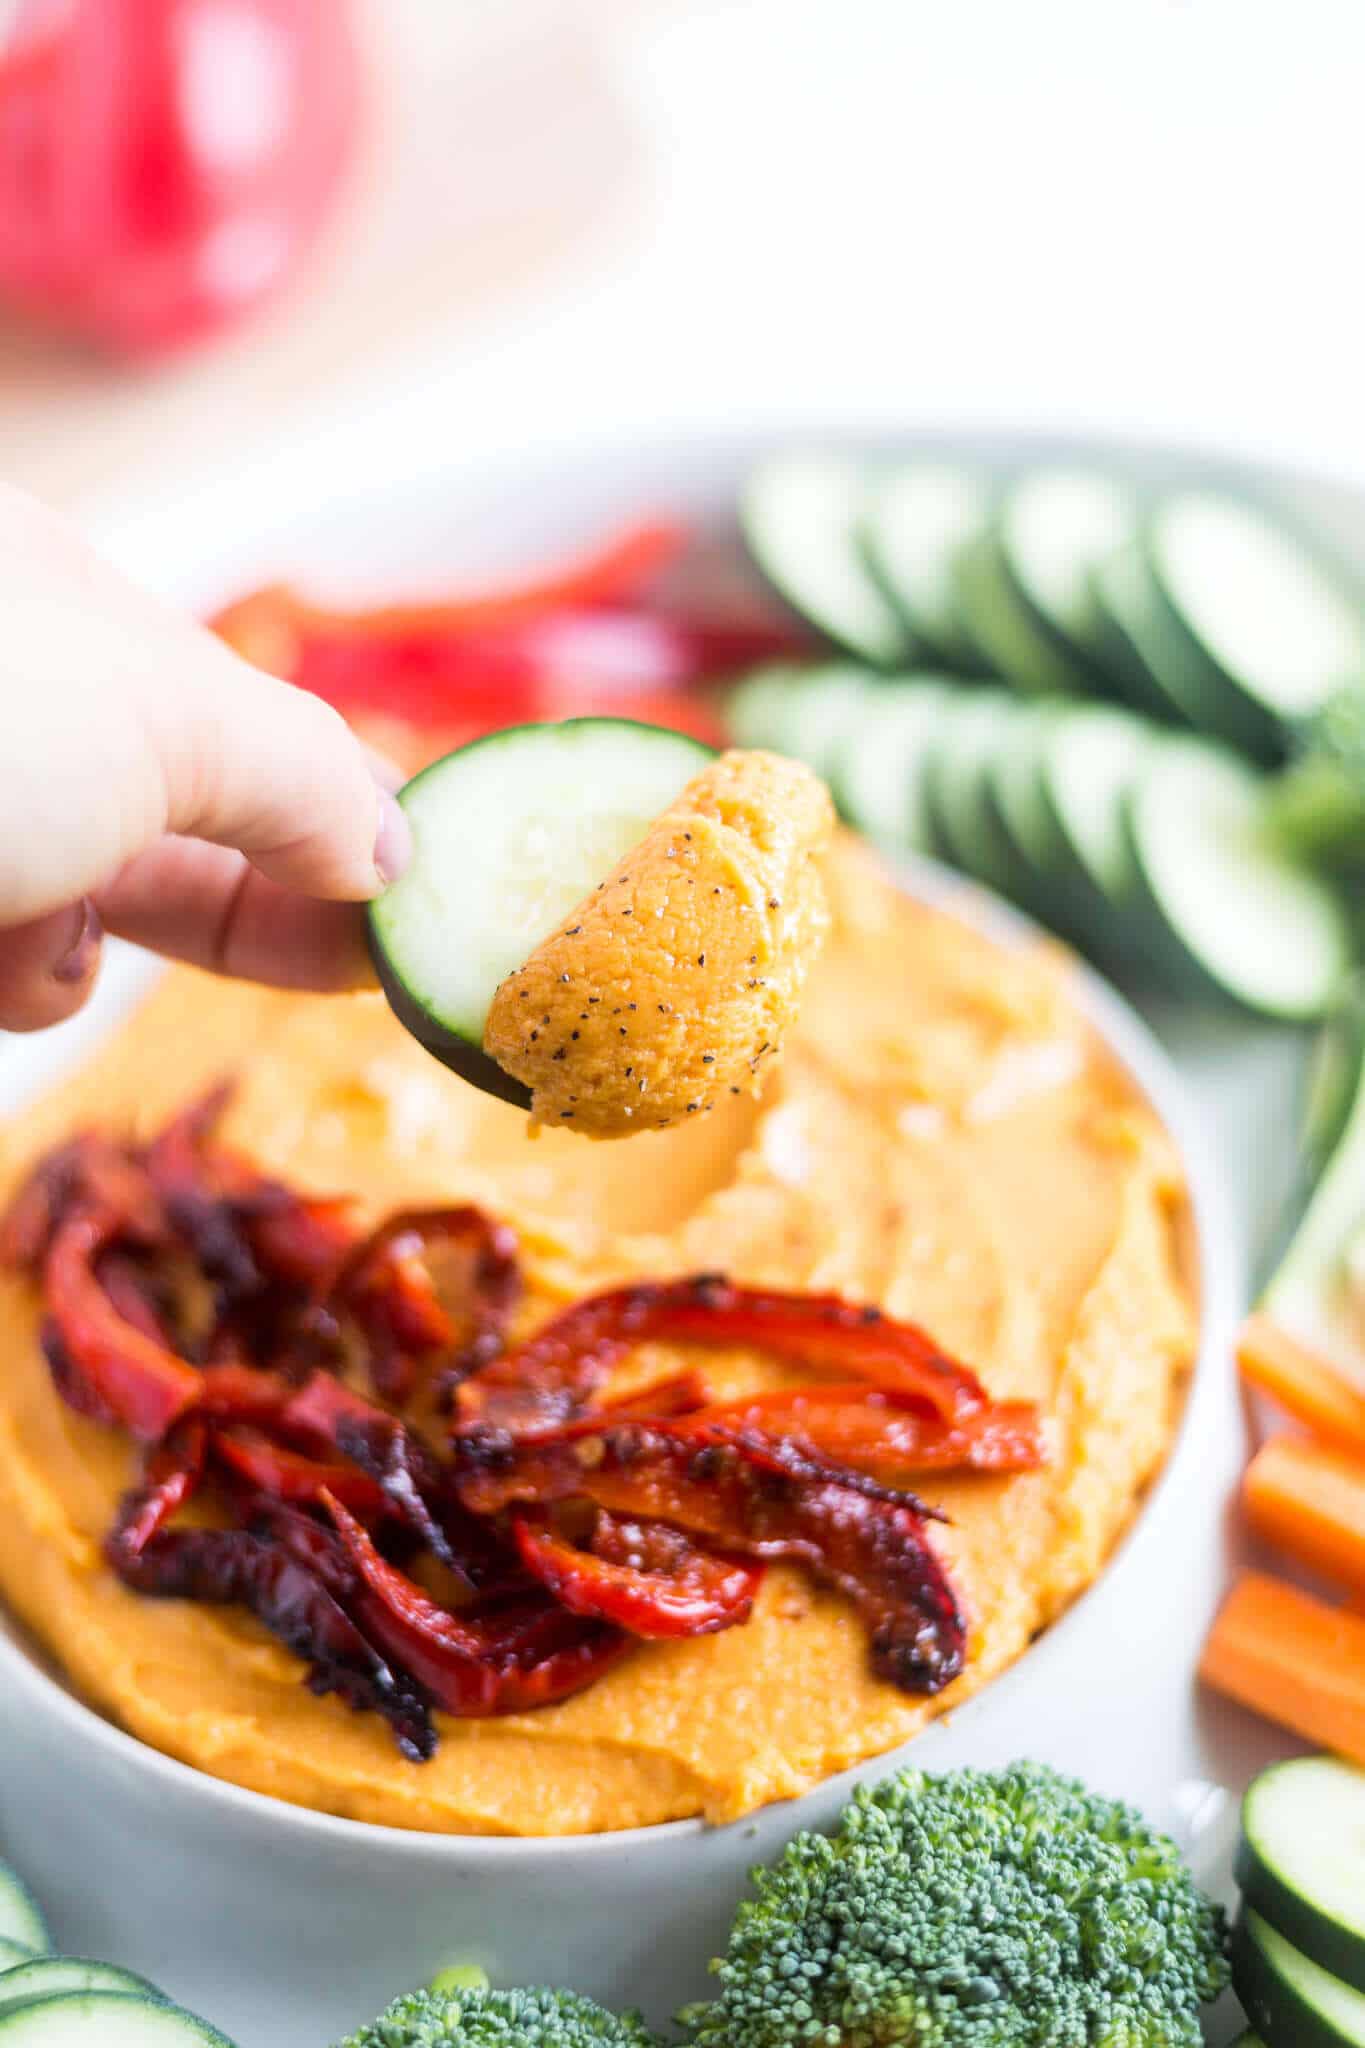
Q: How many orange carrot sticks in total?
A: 3